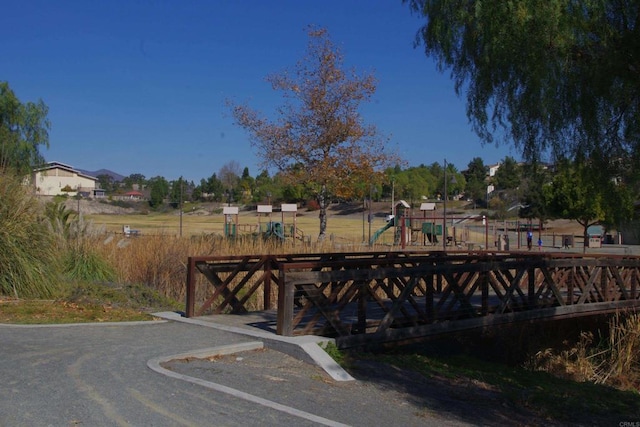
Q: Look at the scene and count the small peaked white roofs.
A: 5